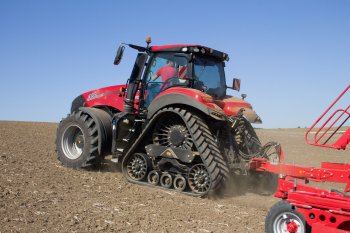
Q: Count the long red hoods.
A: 1